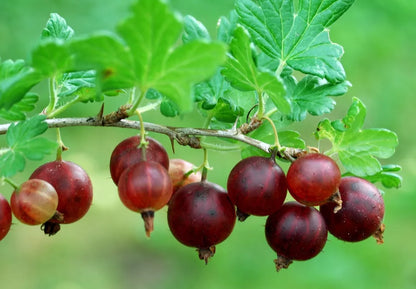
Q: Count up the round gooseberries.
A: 11